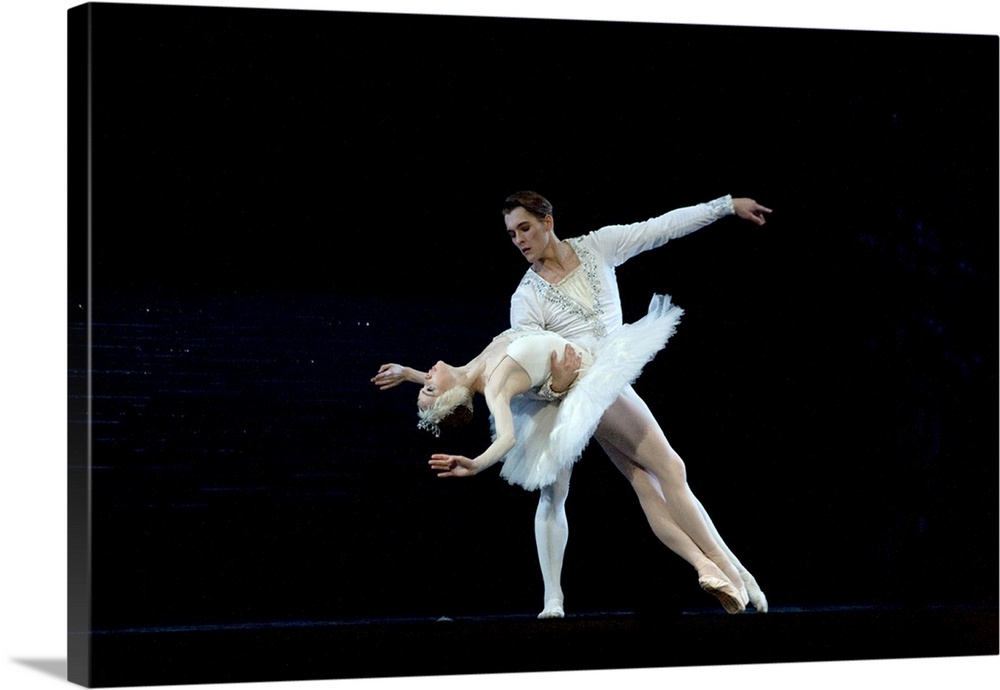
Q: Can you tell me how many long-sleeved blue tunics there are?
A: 0